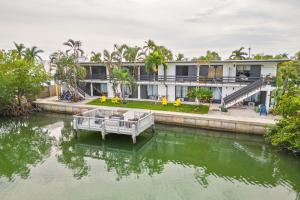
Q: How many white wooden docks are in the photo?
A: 1